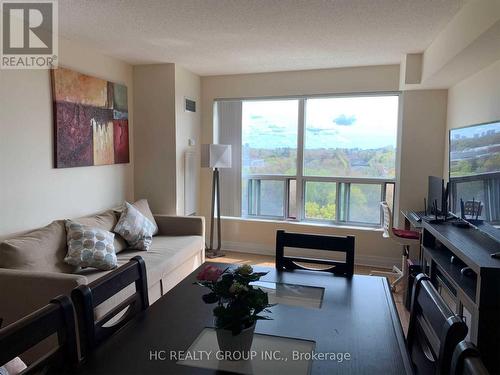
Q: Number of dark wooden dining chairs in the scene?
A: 5